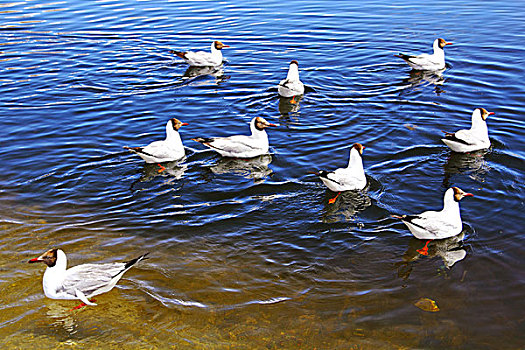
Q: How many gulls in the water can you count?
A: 9